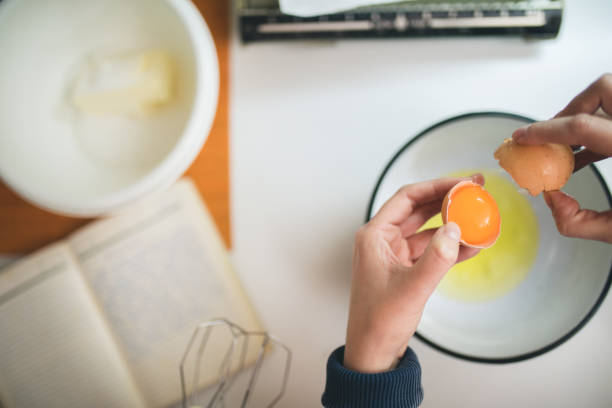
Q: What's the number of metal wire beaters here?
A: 2